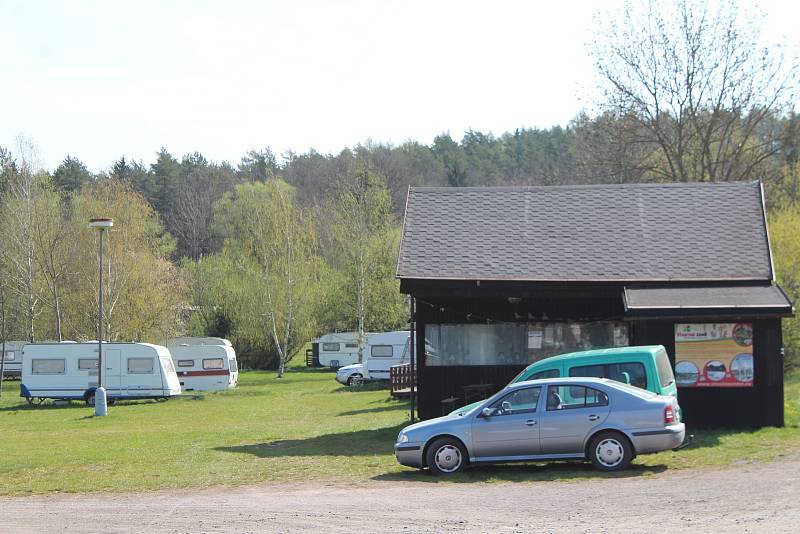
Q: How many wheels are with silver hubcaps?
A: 2